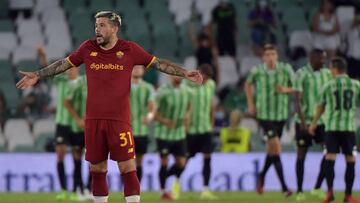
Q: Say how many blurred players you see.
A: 8